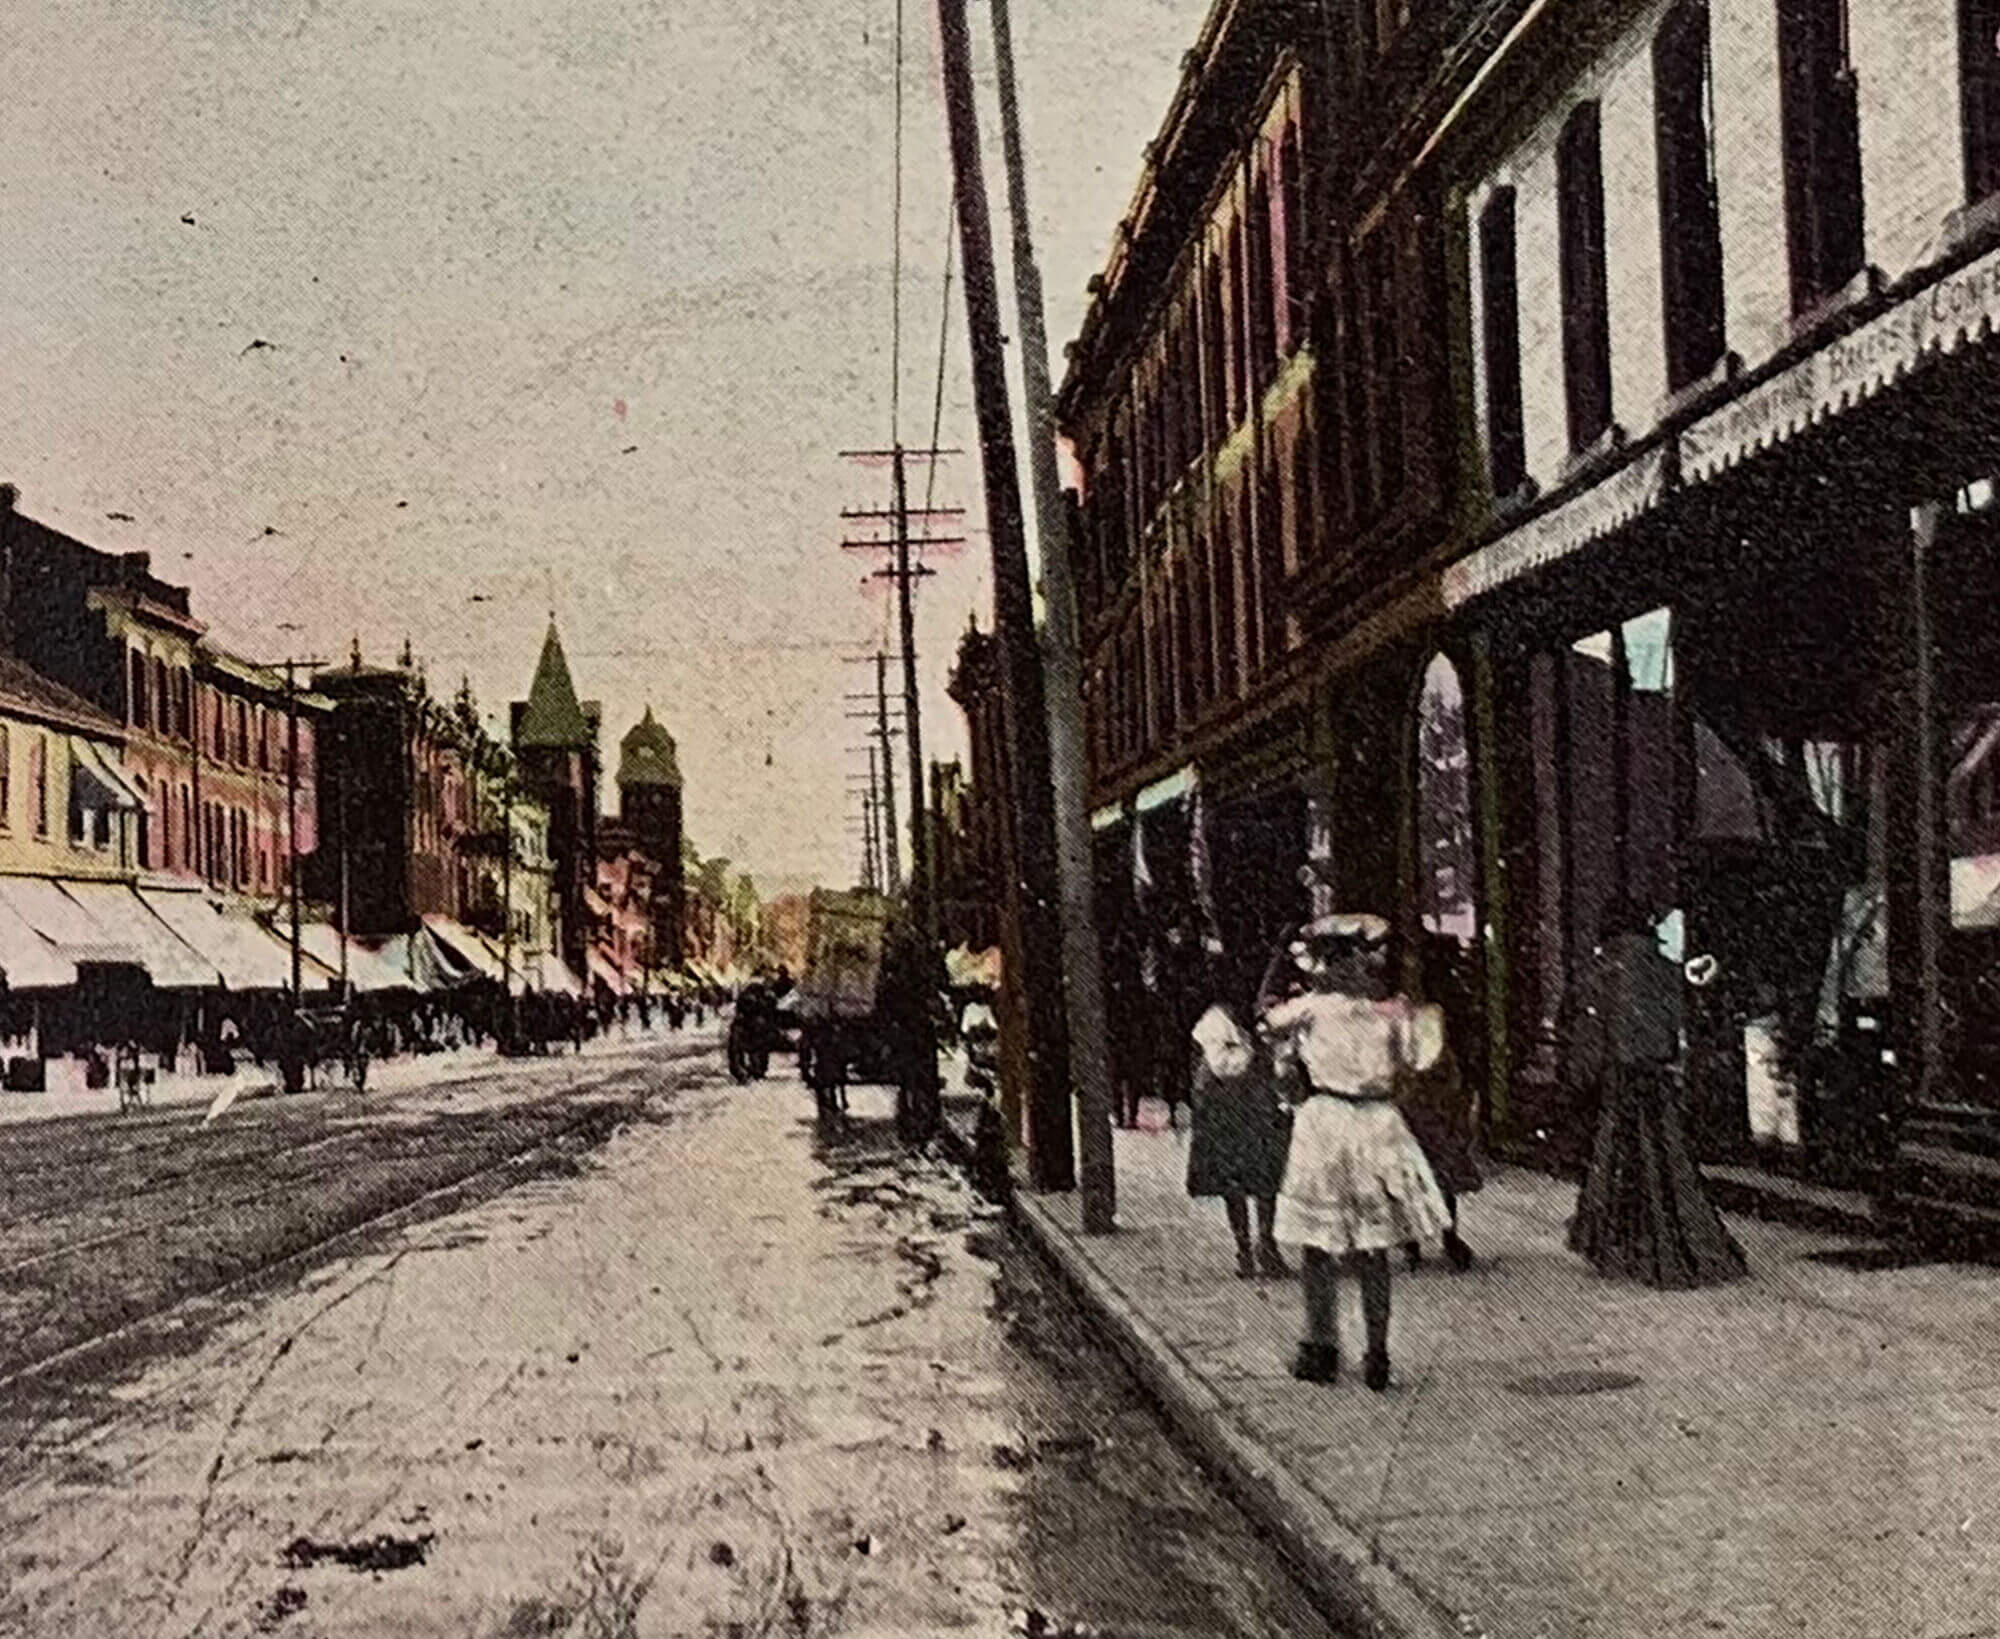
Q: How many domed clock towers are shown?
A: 1